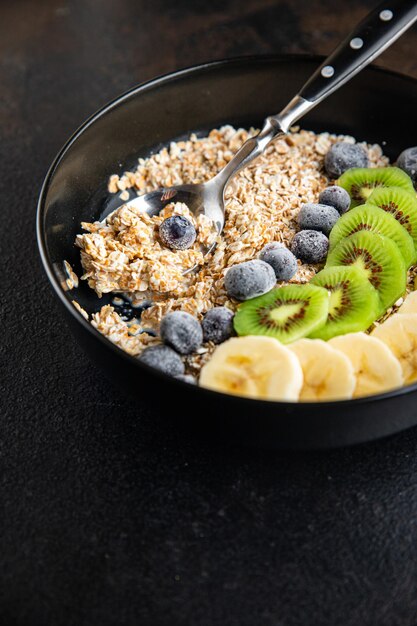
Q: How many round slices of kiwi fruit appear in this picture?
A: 6